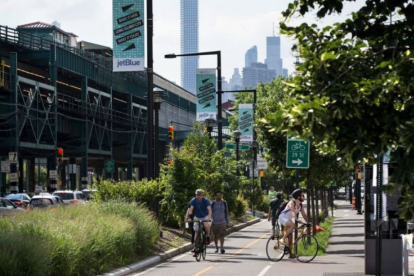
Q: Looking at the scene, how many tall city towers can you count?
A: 3